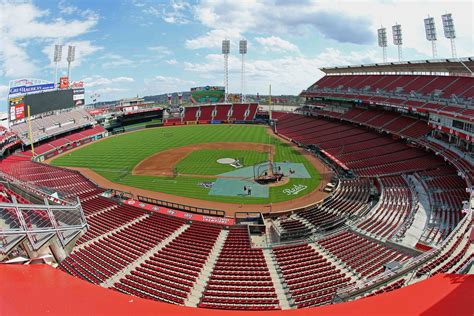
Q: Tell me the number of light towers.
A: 8